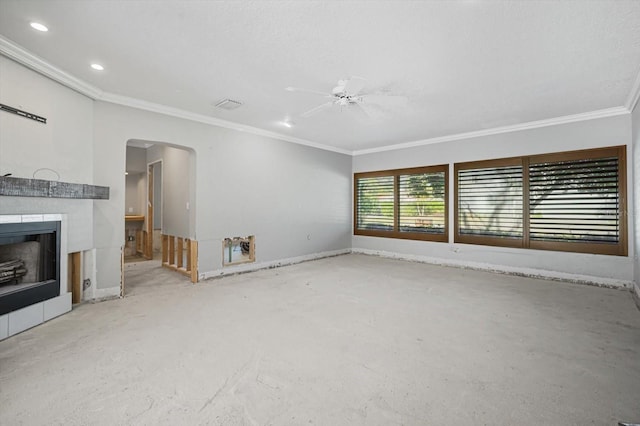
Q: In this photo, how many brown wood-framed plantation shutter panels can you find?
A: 4